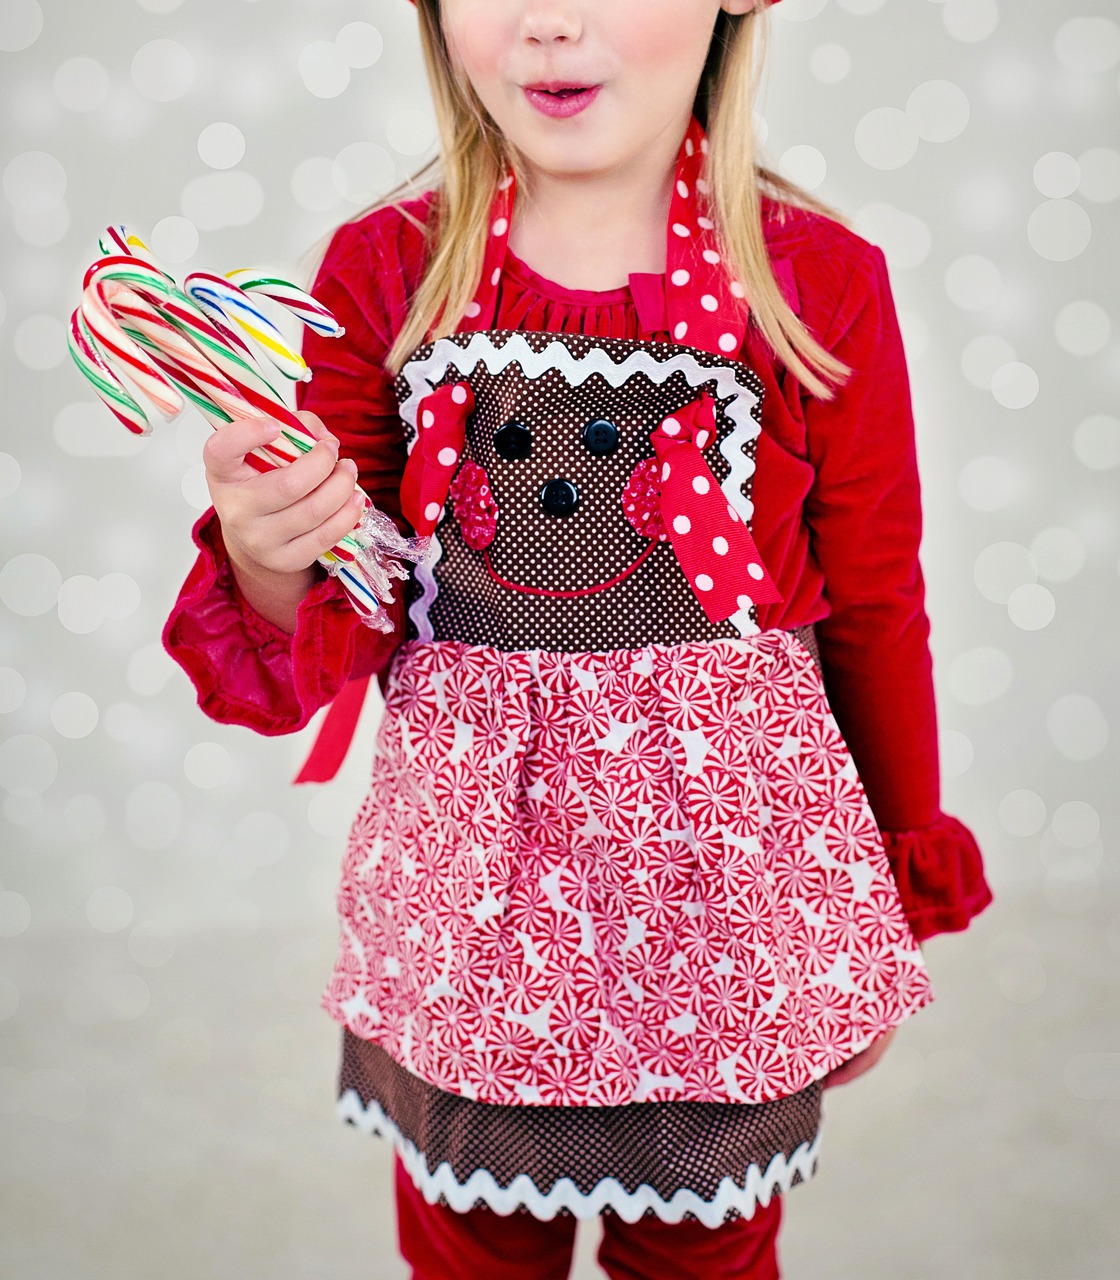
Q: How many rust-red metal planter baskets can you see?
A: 0